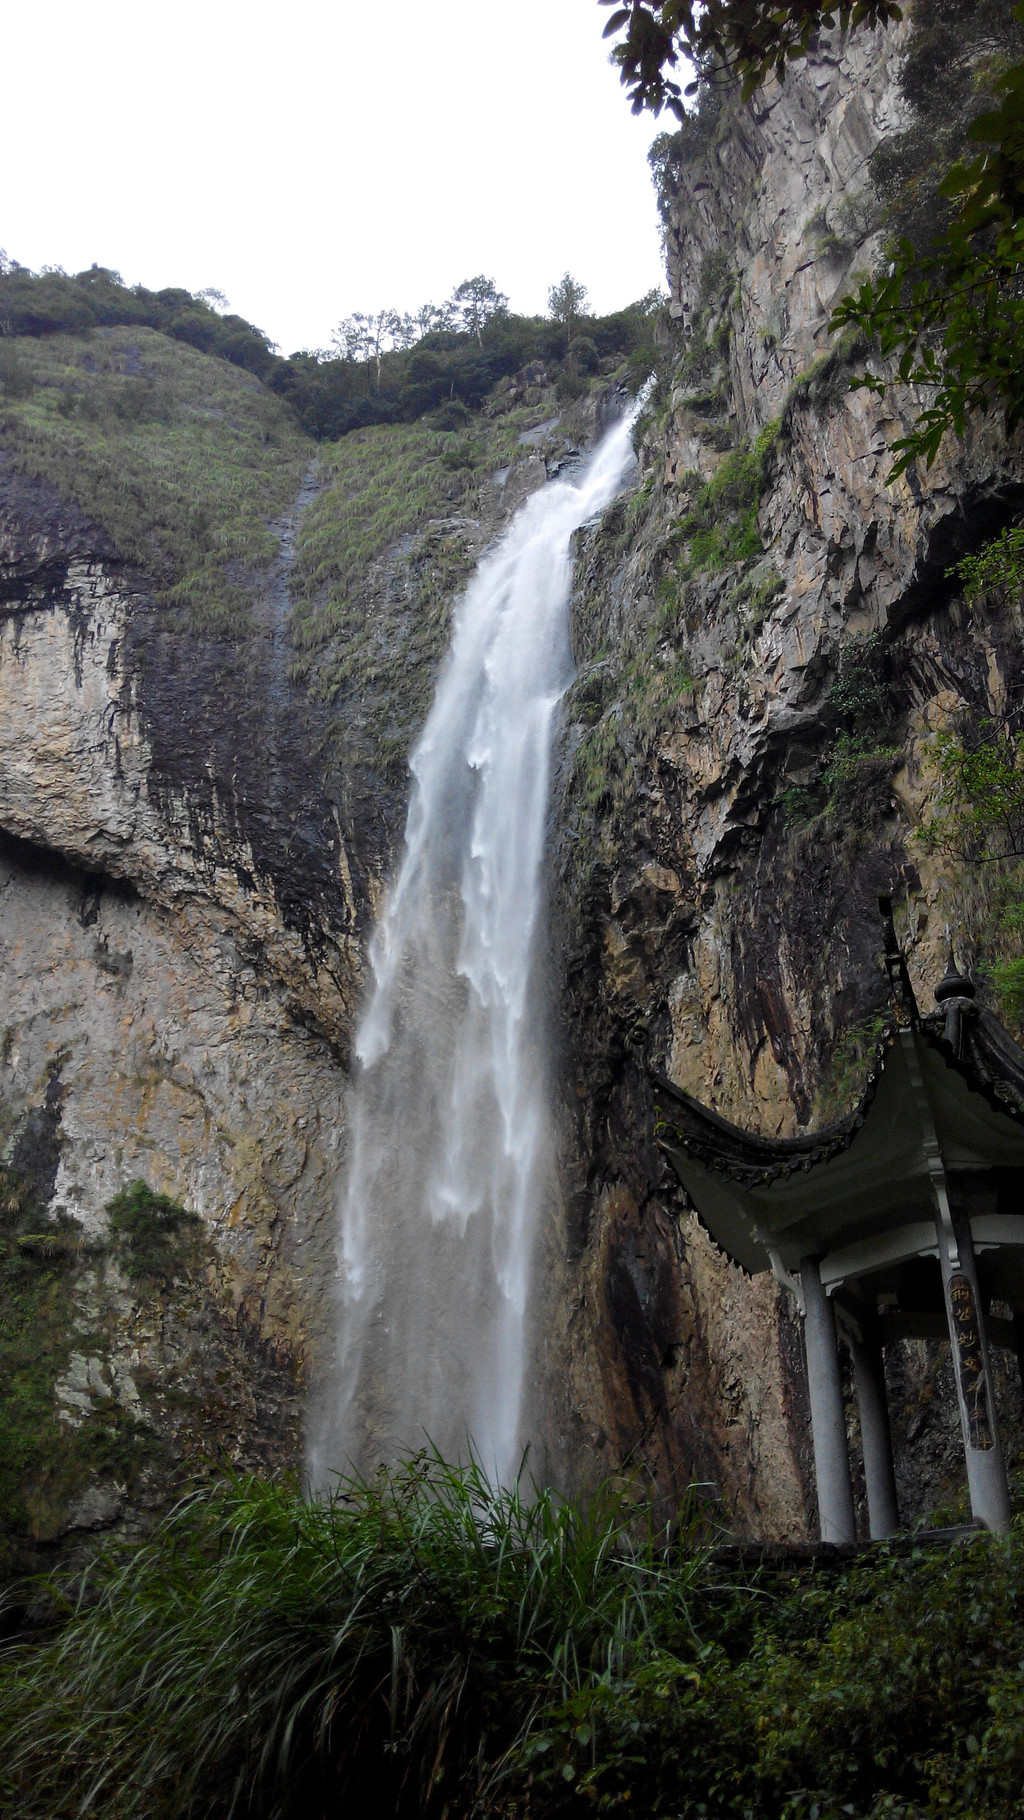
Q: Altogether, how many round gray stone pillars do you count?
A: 3